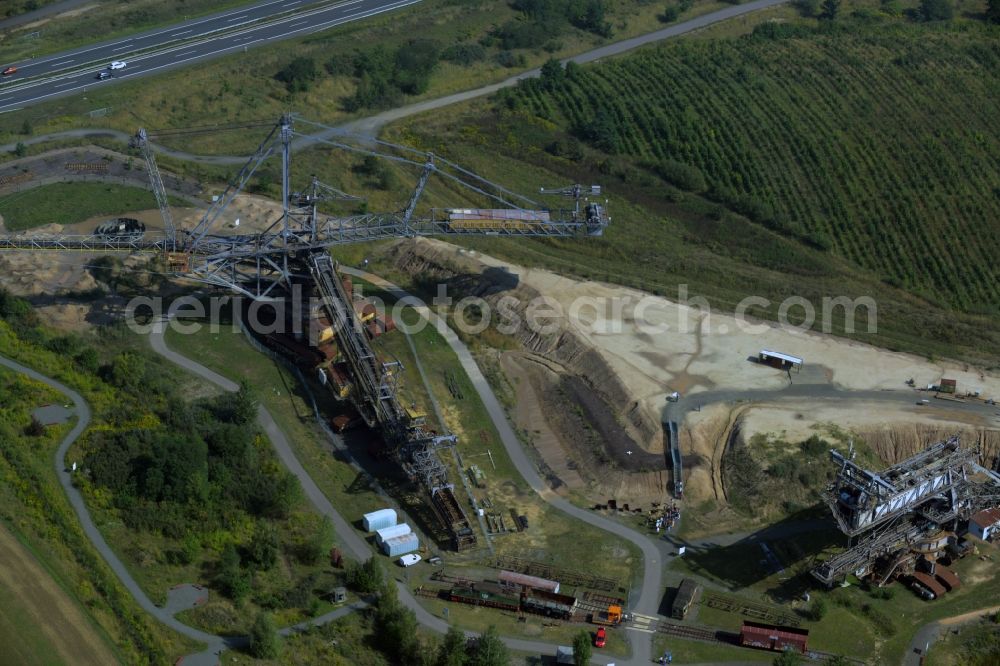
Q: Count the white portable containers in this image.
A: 3